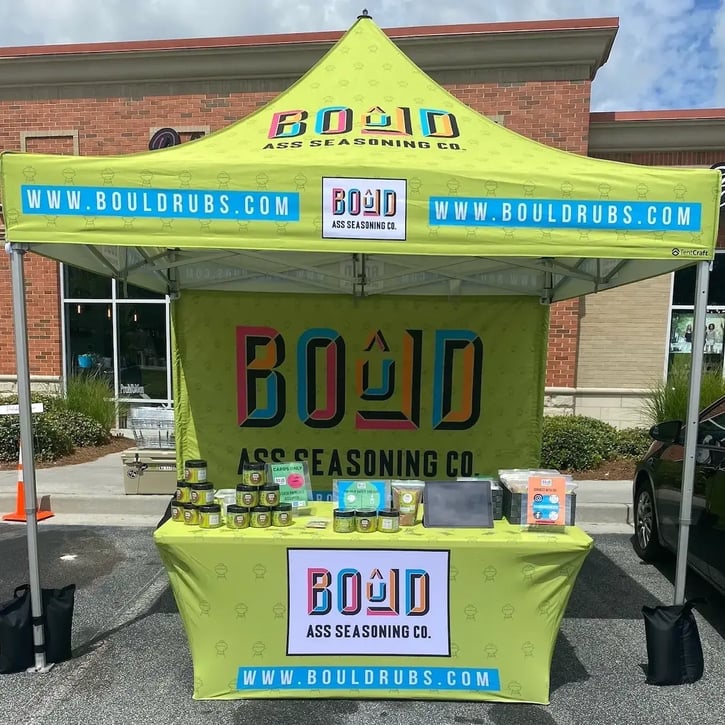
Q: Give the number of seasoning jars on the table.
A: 15